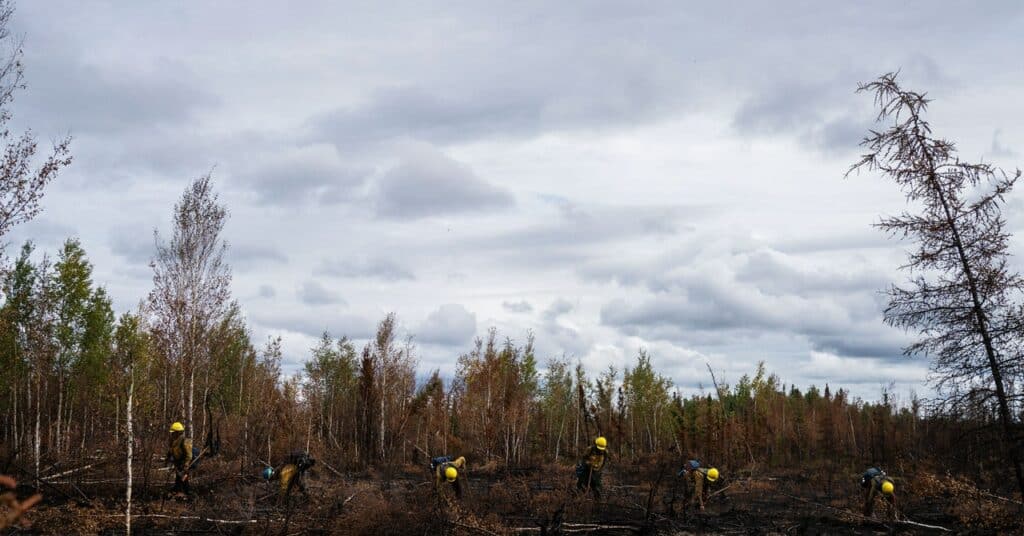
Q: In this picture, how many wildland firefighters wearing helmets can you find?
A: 6